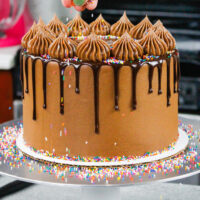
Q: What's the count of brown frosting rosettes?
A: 14